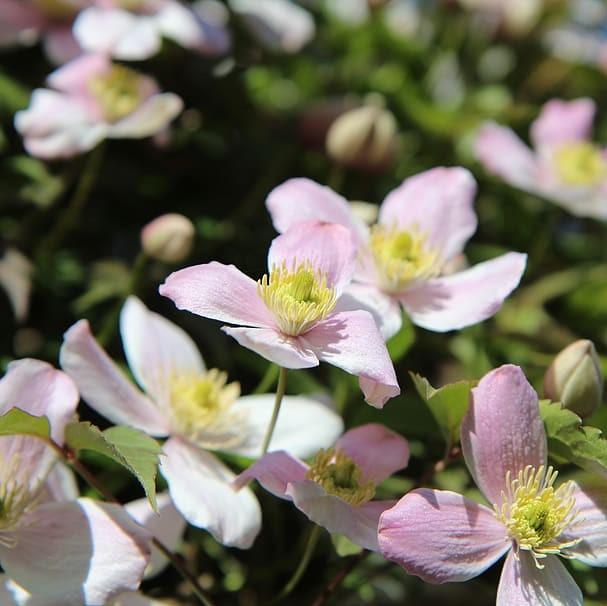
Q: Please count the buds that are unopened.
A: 3